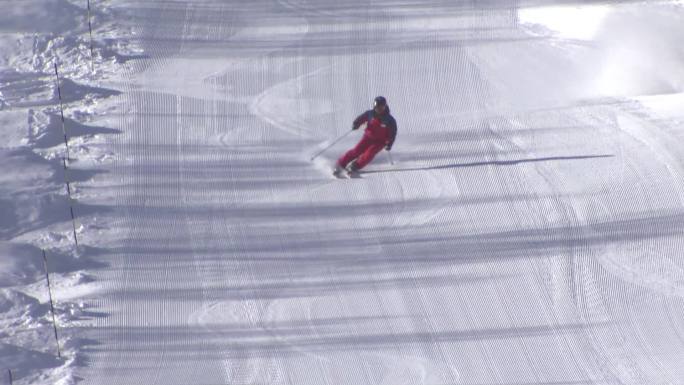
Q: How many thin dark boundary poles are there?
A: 5